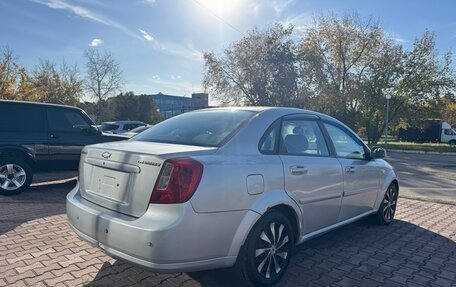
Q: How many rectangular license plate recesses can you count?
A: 1